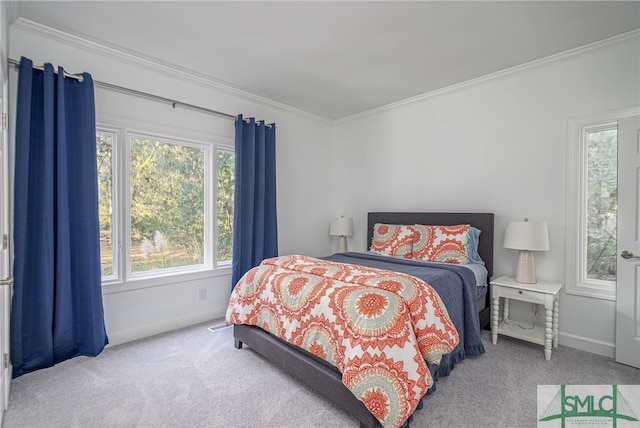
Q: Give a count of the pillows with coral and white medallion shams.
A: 2